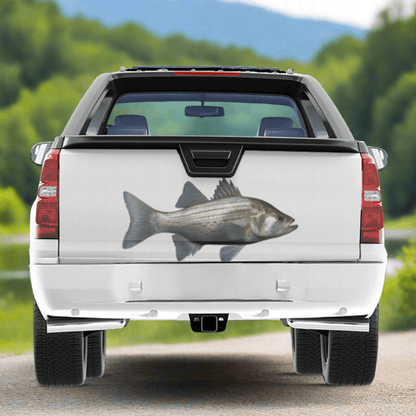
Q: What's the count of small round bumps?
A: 4